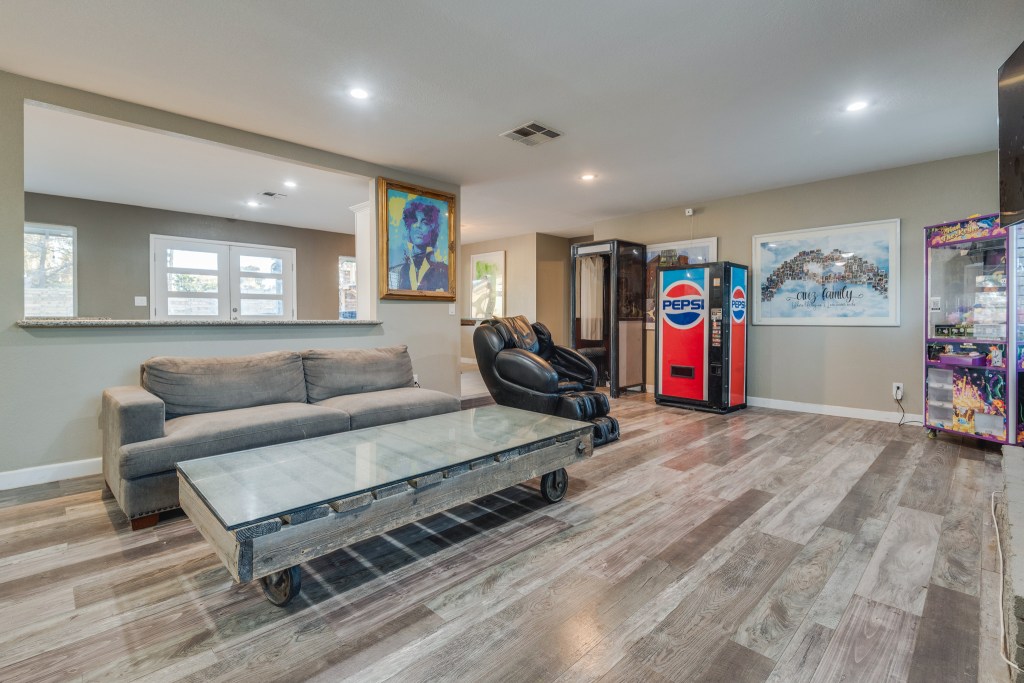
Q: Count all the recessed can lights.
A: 5